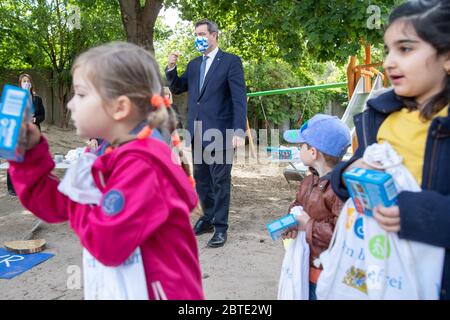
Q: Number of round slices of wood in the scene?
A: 1